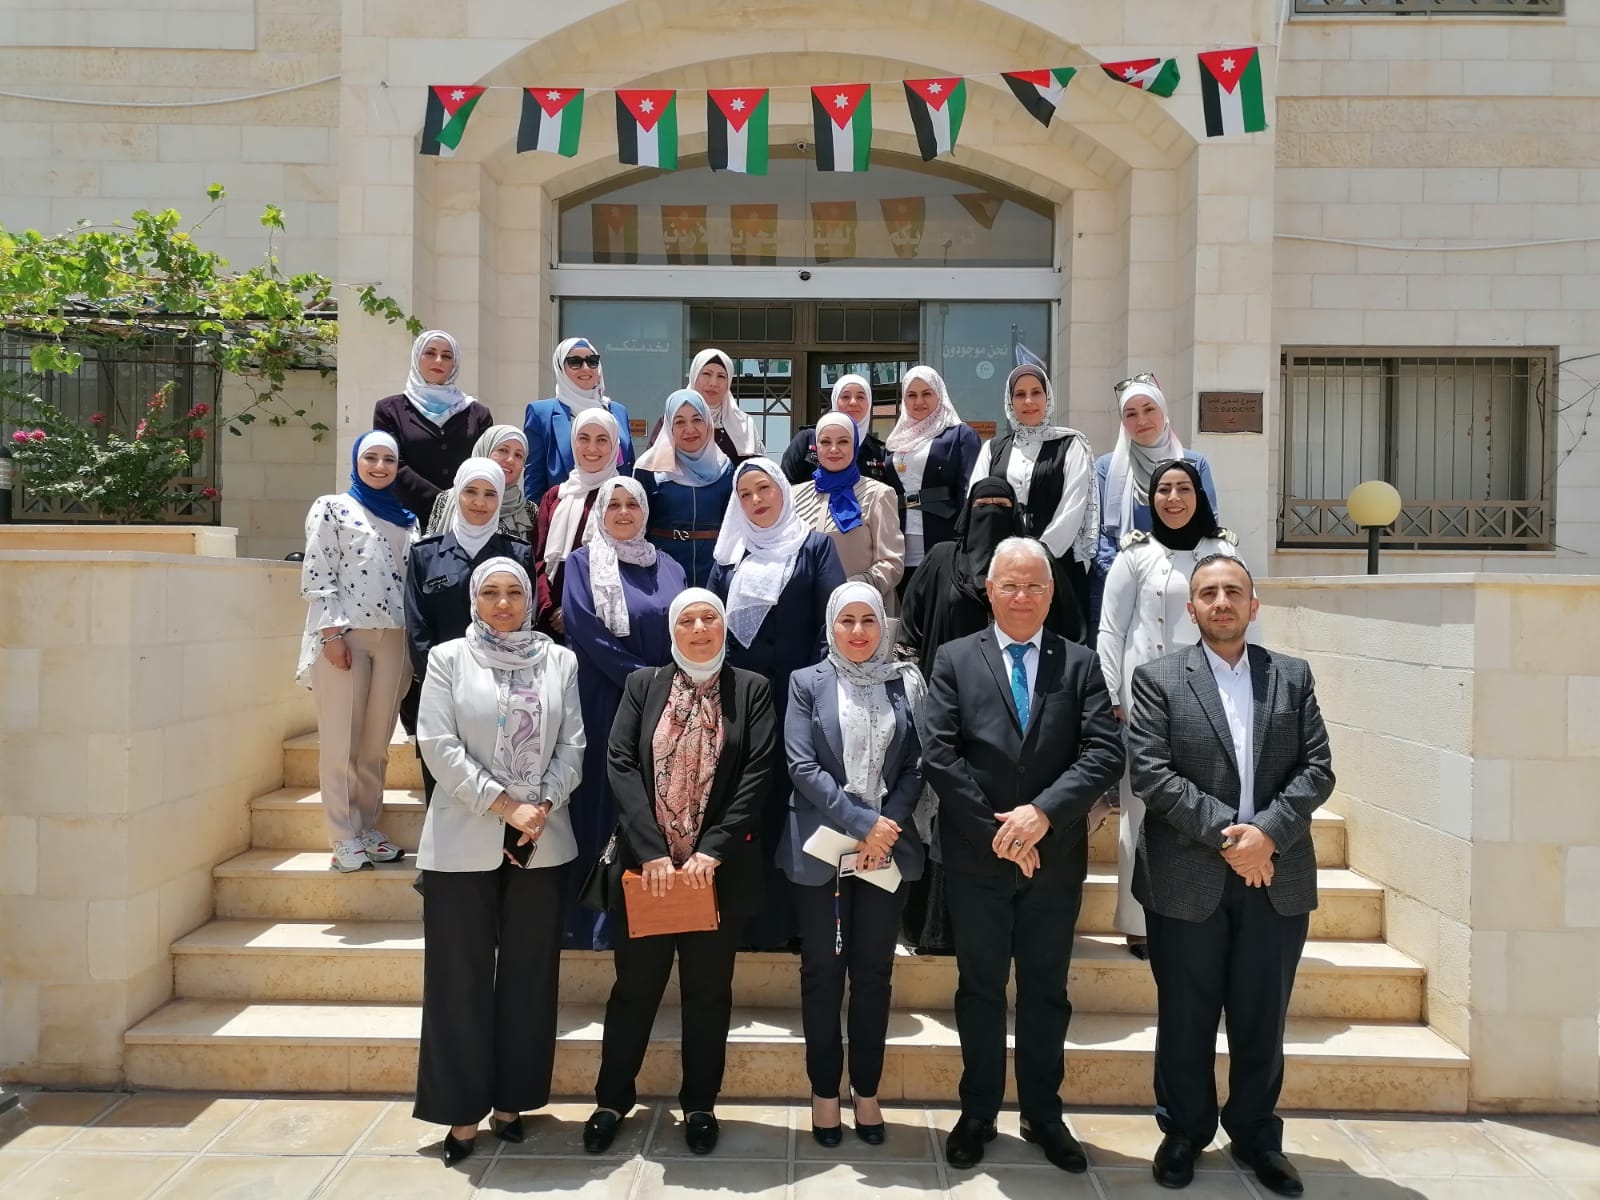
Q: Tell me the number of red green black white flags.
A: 9